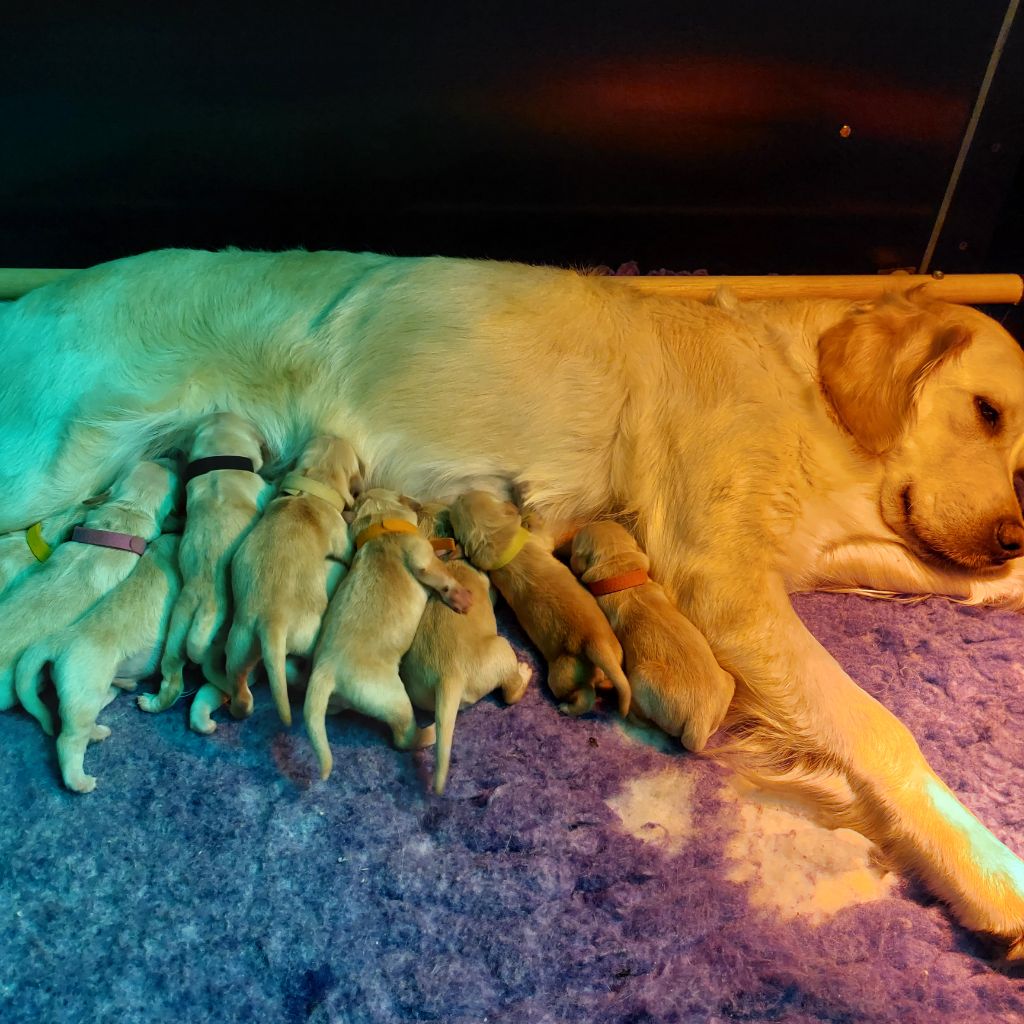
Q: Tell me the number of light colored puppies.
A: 9